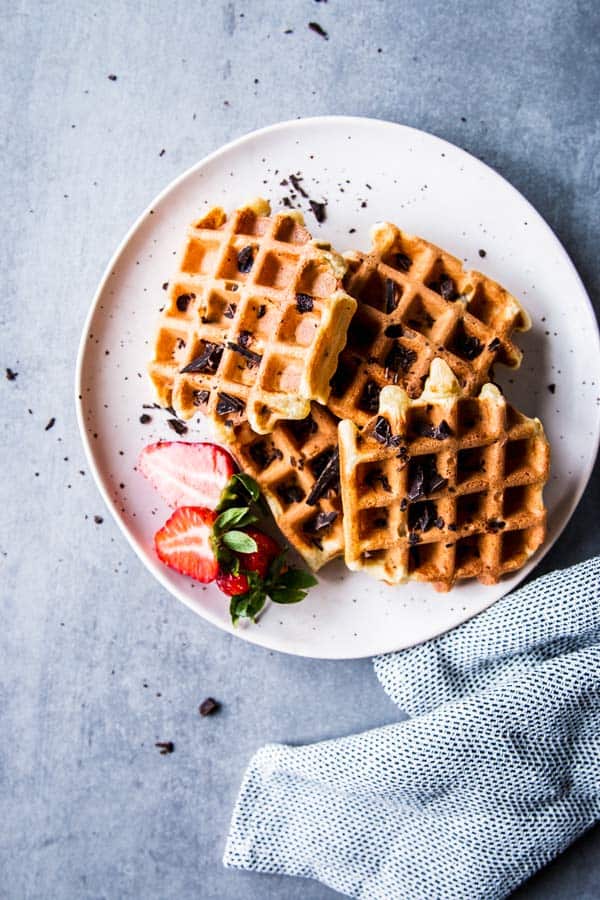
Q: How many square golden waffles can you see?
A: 4